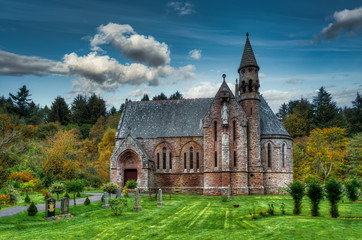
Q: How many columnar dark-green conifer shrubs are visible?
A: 4